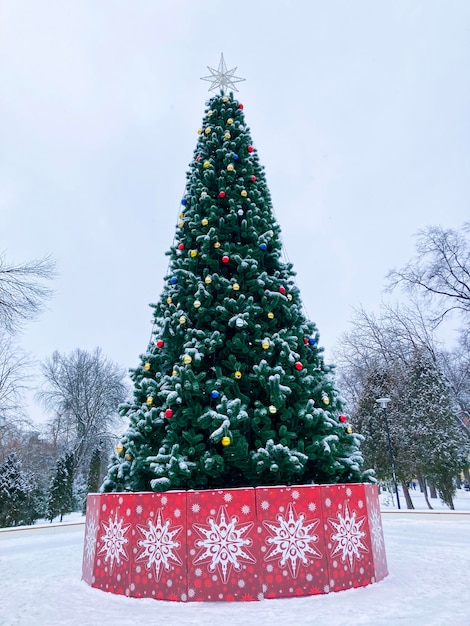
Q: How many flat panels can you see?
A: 7